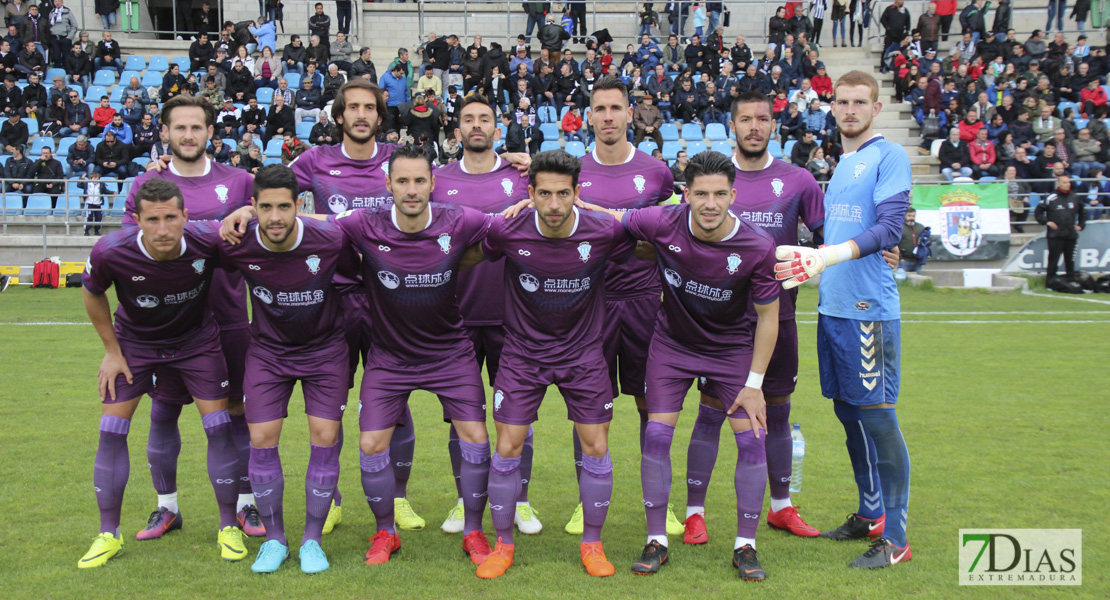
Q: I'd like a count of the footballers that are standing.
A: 11